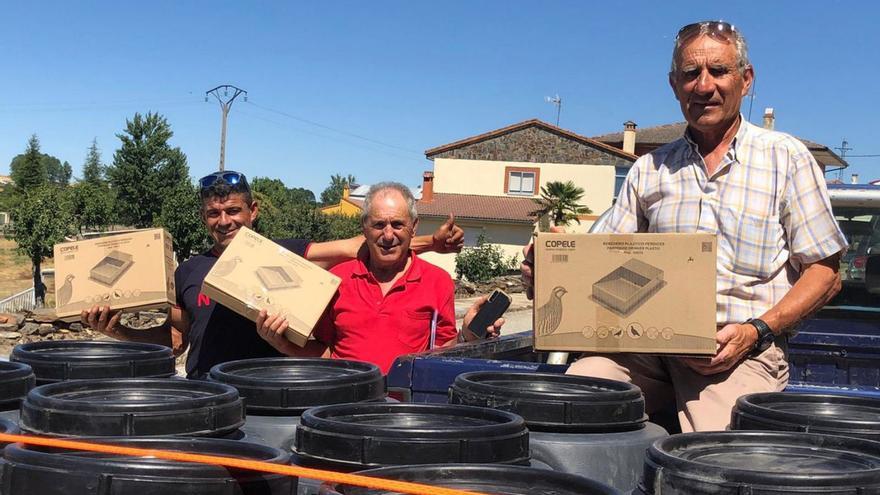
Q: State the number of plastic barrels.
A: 11